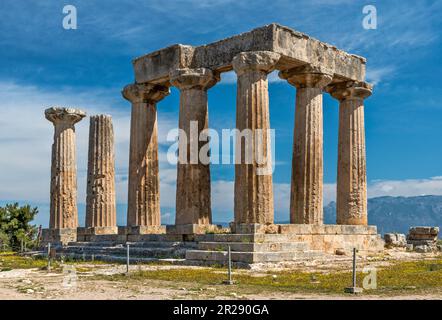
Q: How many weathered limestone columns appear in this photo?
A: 7